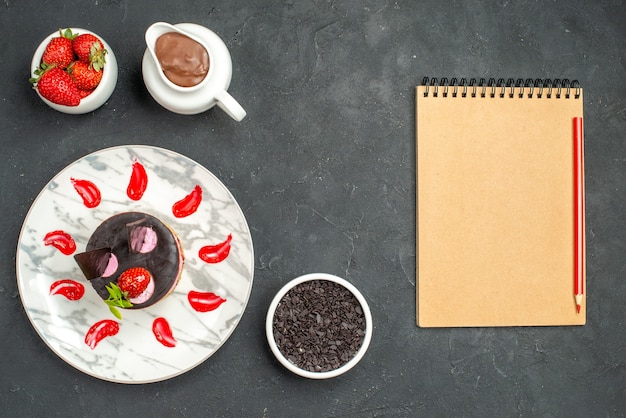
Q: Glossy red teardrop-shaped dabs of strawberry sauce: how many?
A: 9